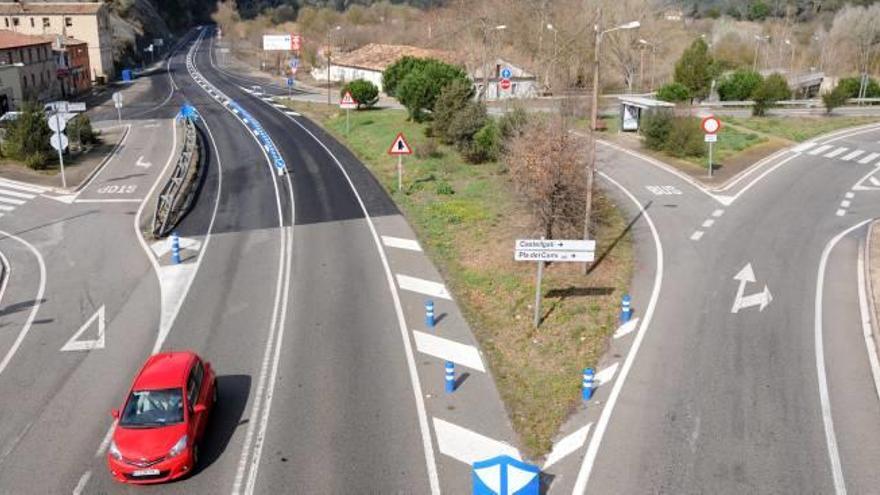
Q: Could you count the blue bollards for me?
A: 5